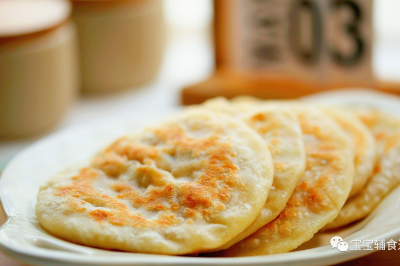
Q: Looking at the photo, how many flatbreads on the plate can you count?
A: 5